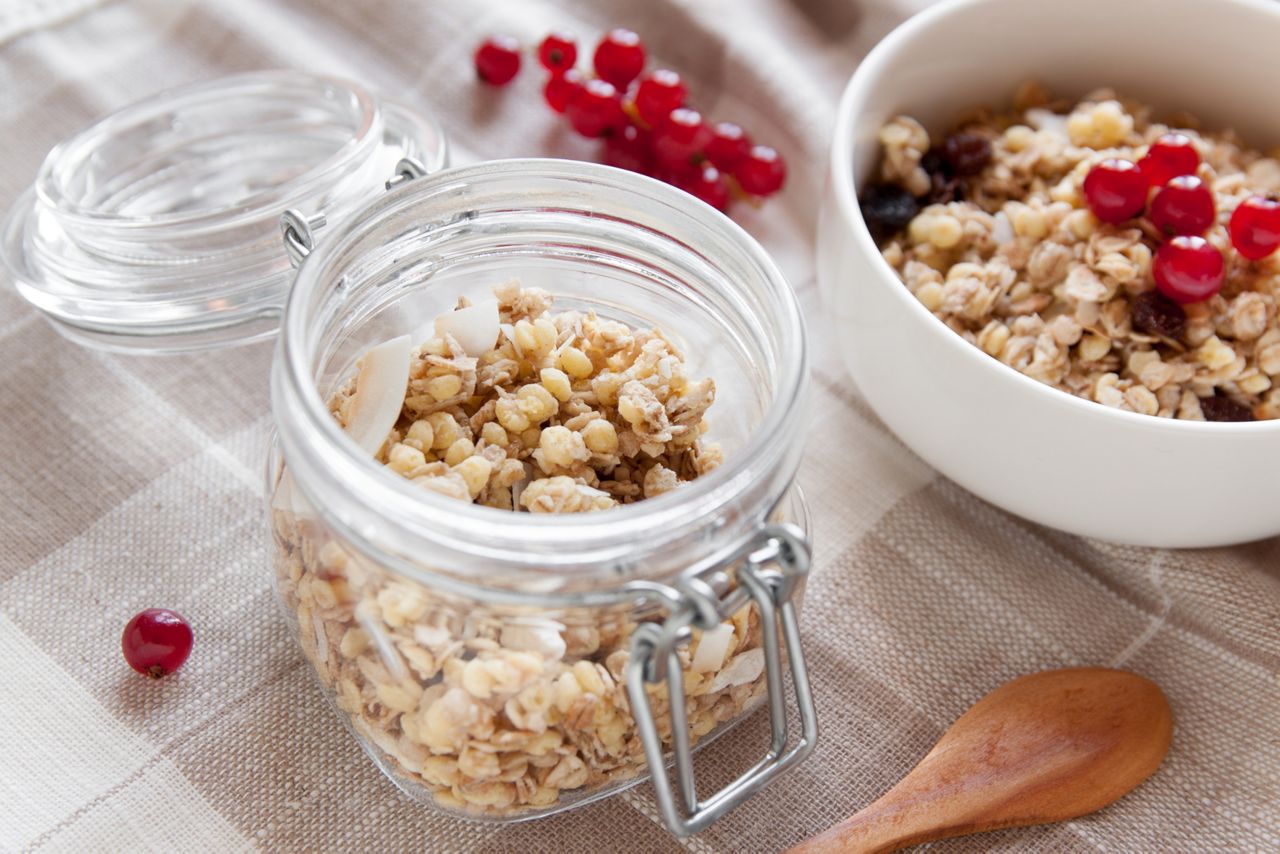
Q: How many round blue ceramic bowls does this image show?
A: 0